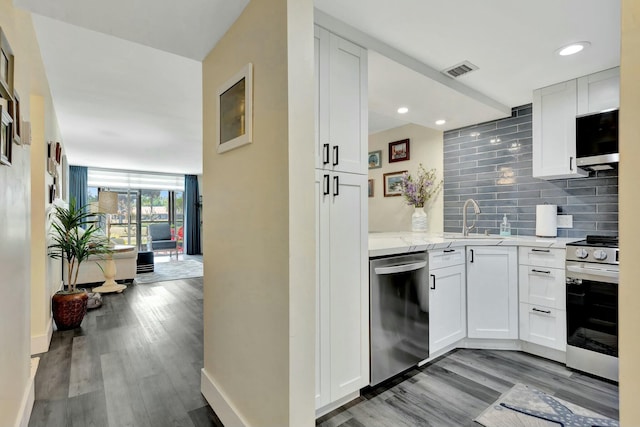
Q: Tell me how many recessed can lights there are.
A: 3